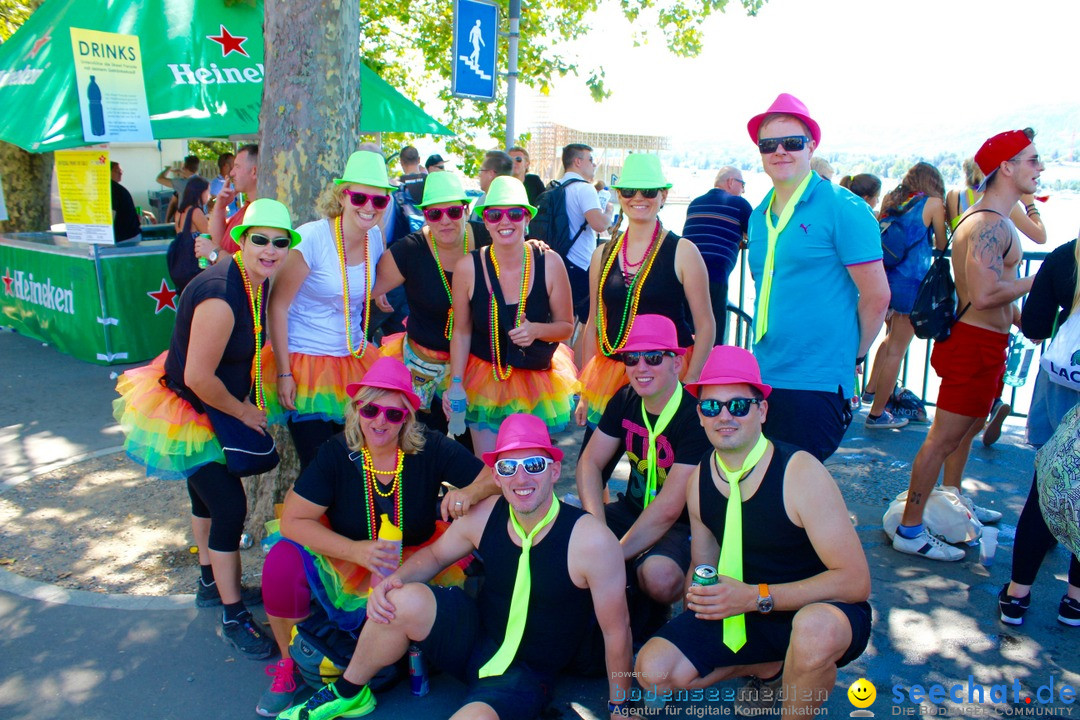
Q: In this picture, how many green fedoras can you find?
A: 5